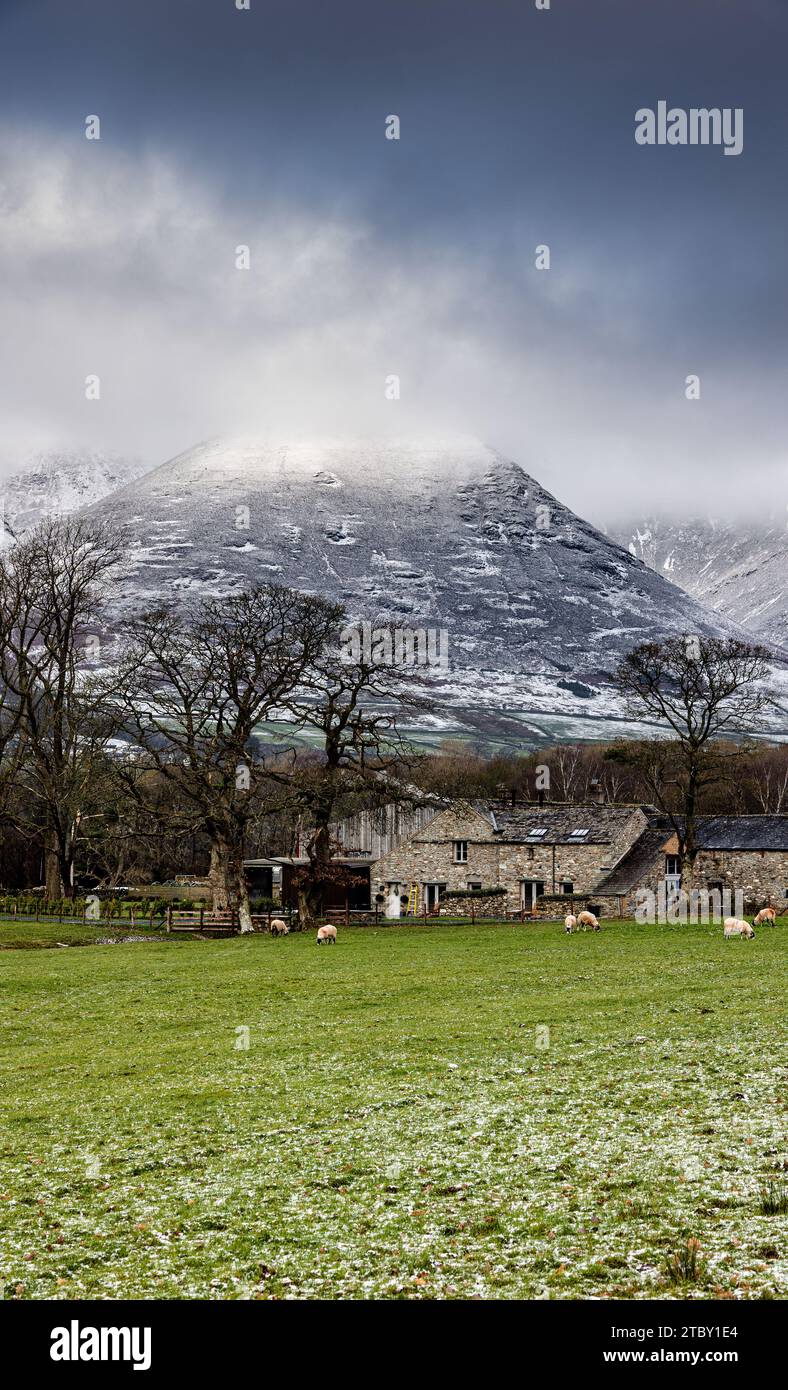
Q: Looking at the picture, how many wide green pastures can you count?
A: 1